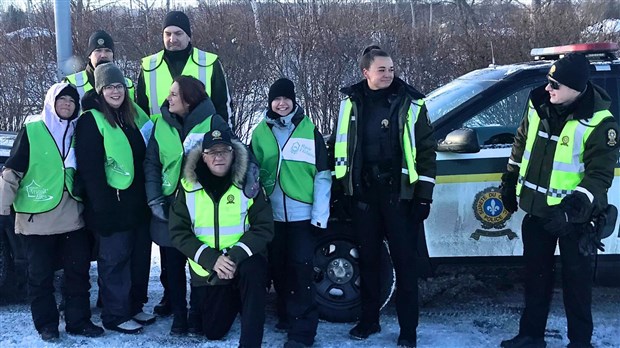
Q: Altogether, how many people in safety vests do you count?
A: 9